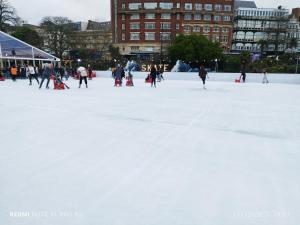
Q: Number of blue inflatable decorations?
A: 2